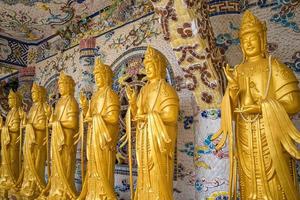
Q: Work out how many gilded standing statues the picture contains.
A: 6